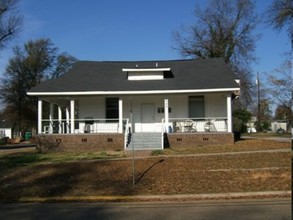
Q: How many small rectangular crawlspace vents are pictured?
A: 5